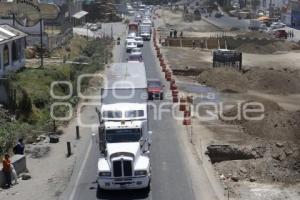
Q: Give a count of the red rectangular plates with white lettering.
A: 0